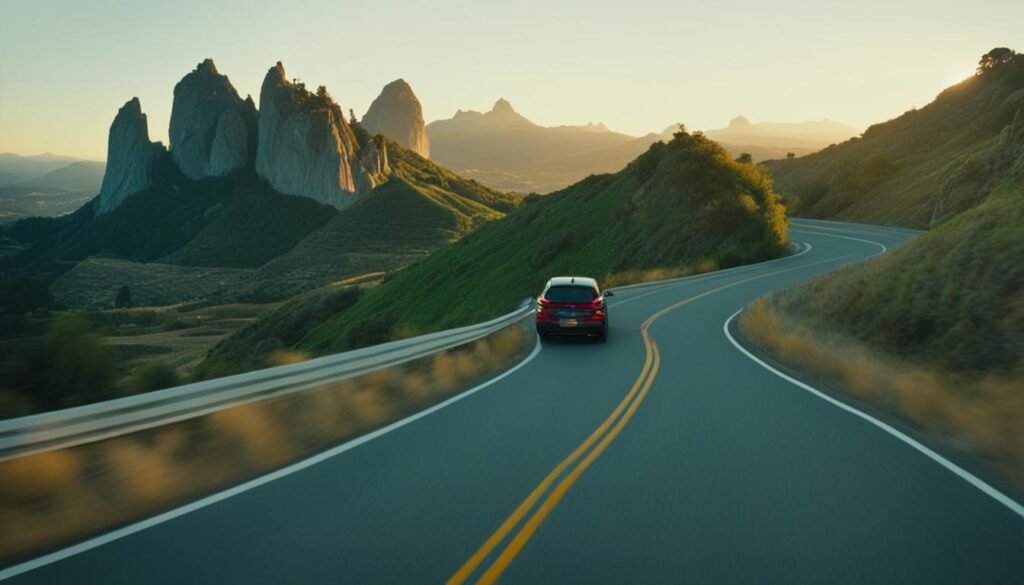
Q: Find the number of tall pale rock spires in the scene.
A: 4